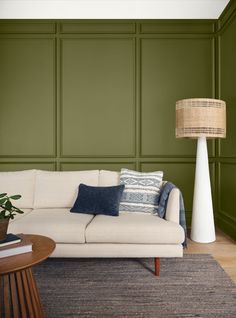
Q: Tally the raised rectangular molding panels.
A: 12